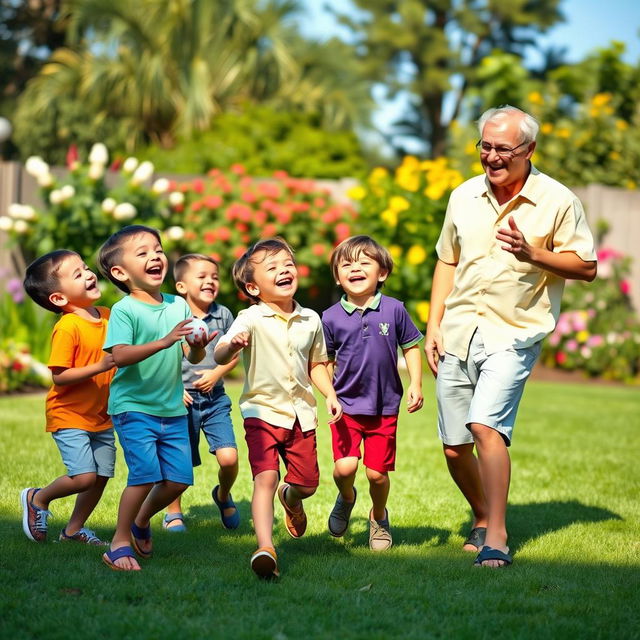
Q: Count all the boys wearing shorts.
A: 5